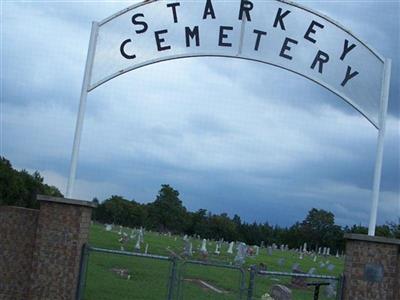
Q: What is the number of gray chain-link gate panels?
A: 3